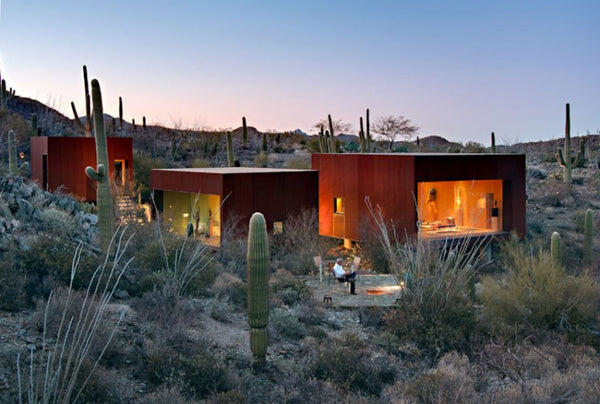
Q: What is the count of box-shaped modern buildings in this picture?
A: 3